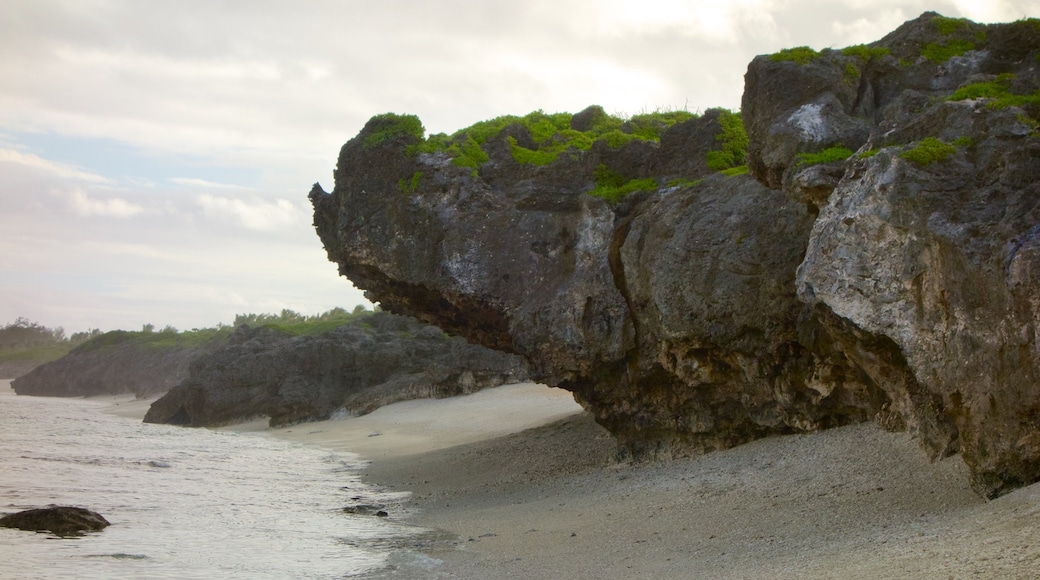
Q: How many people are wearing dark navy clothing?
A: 0